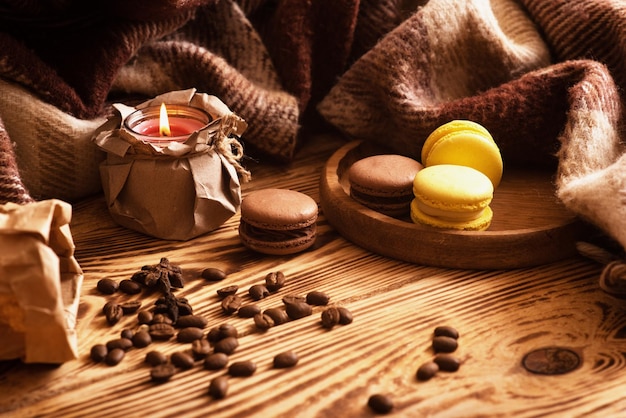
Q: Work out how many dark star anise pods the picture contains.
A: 2